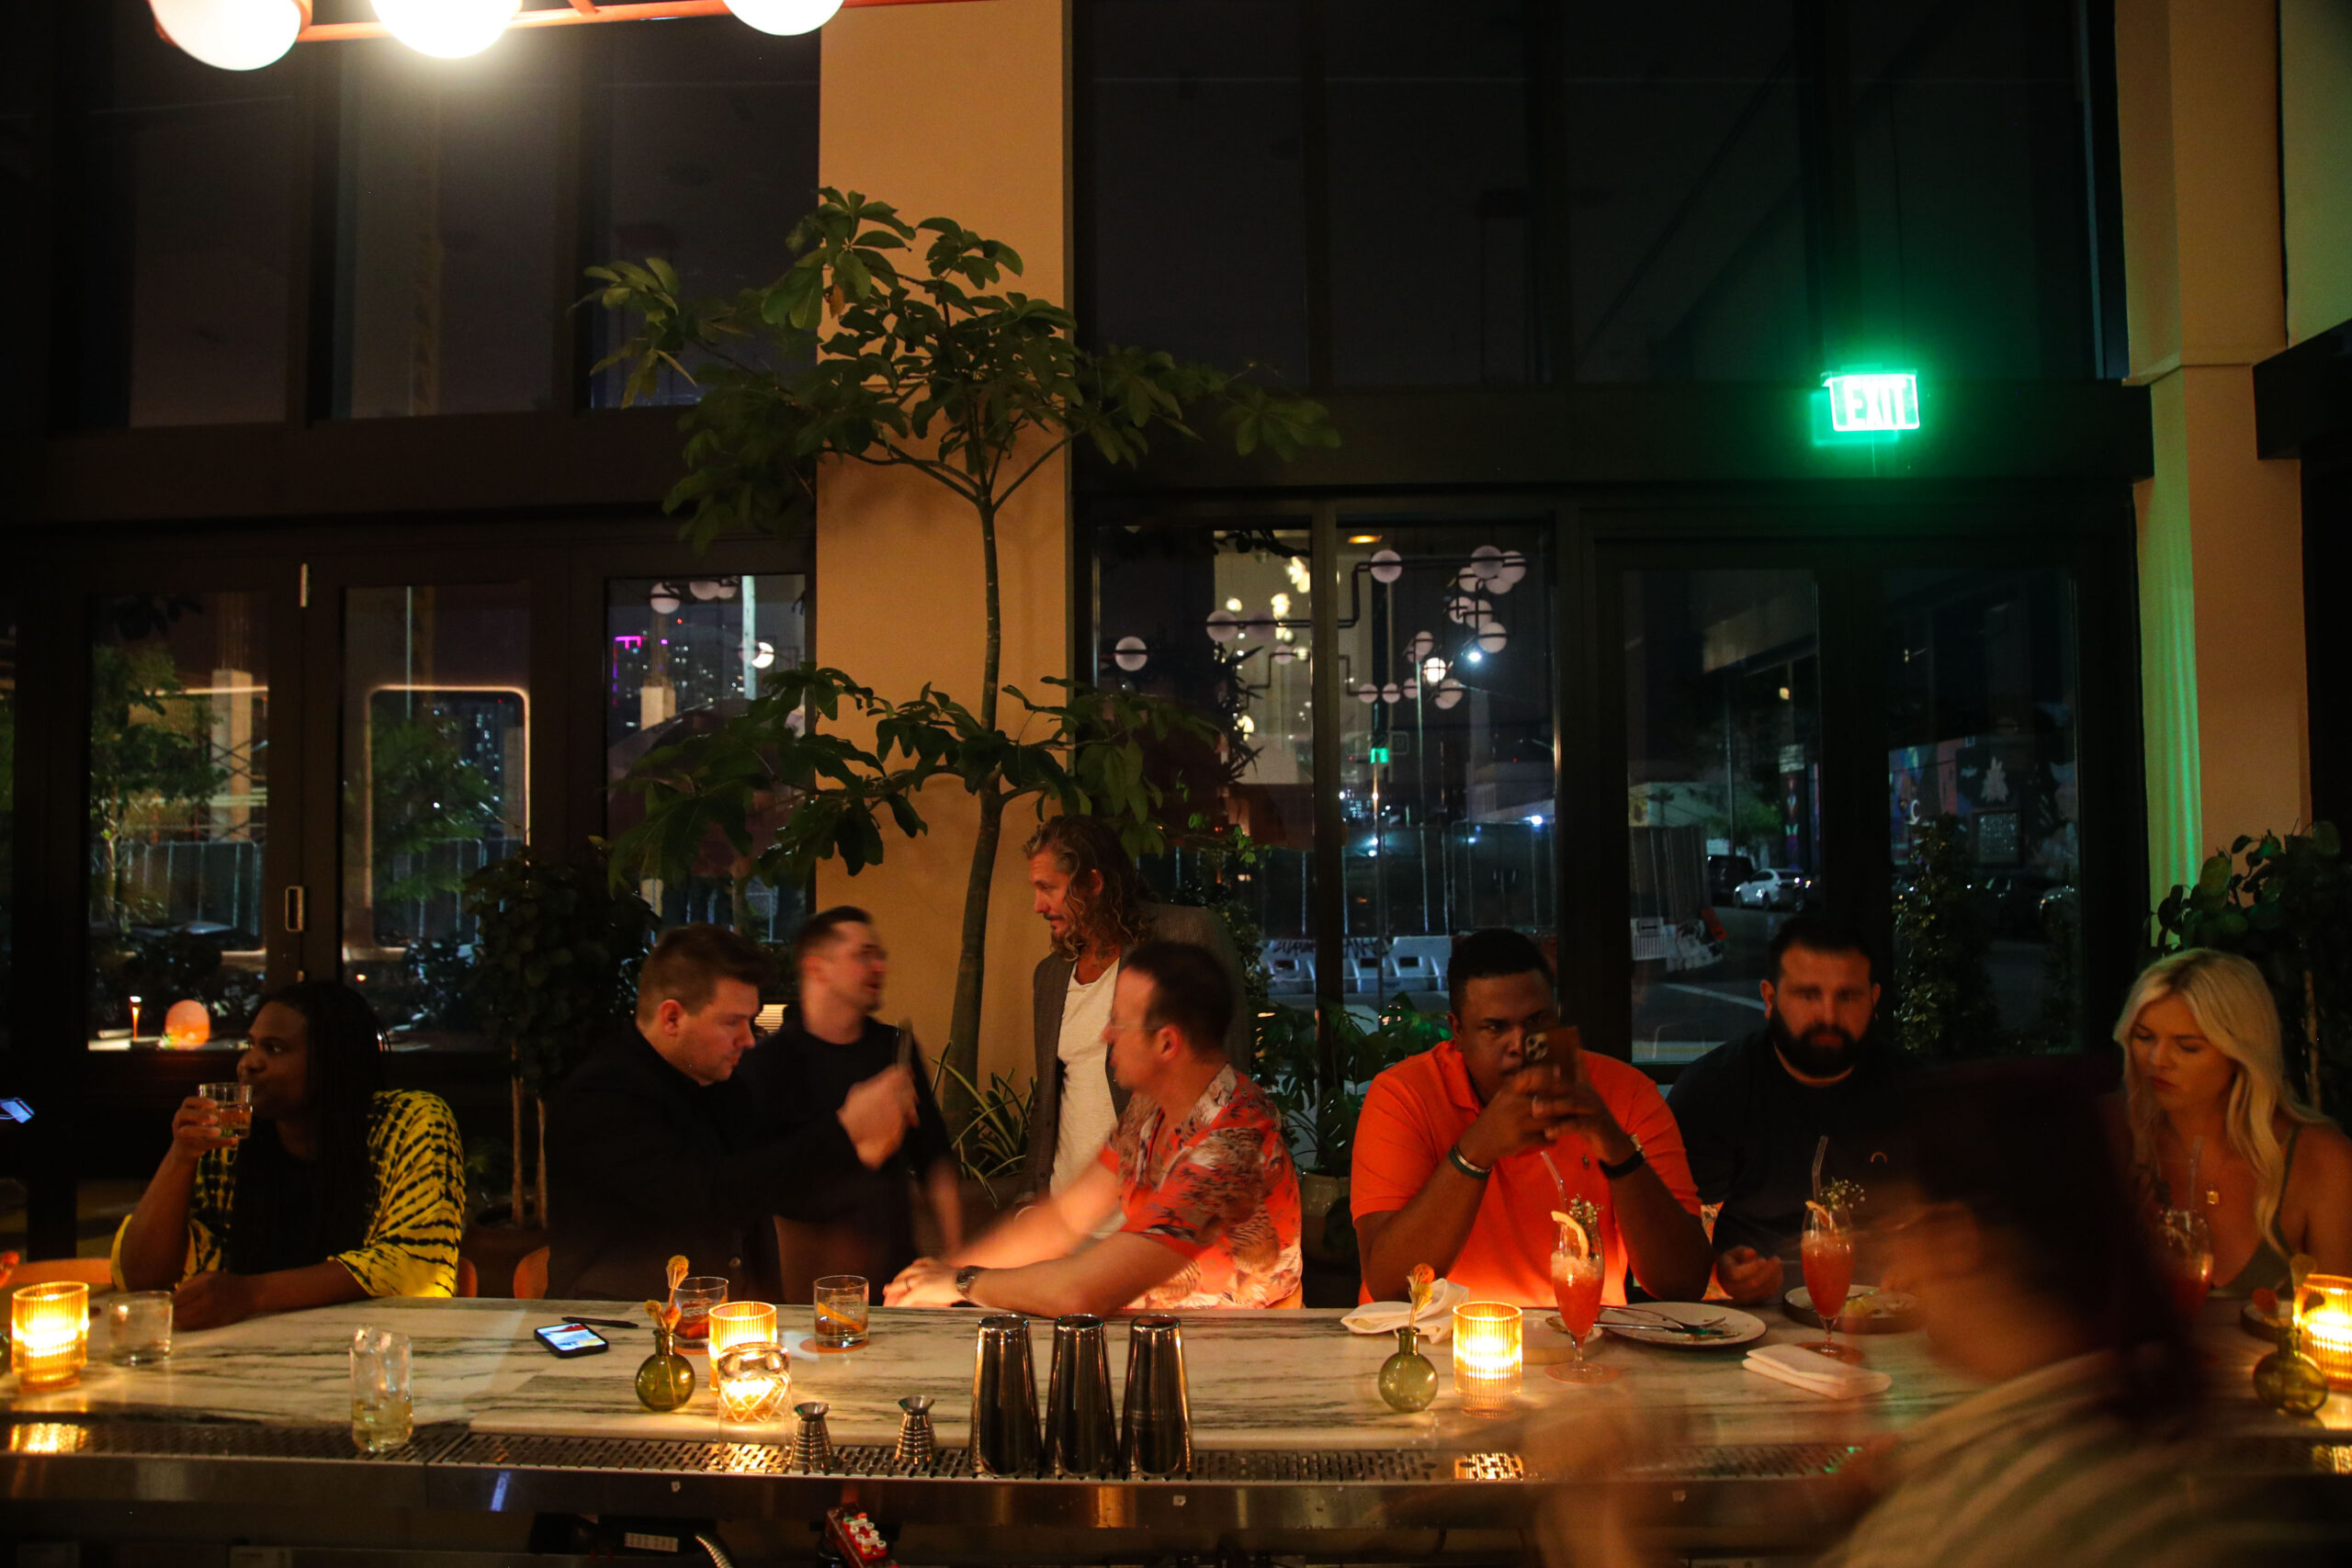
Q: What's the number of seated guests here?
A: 6